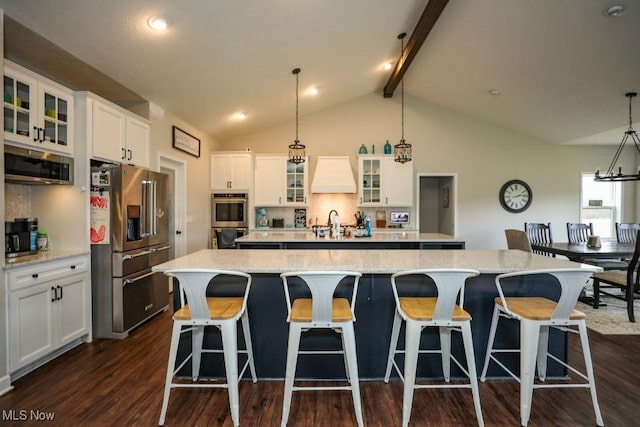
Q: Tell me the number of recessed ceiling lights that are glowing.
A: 4